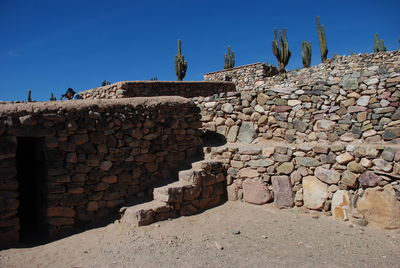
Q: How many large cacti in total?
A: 6